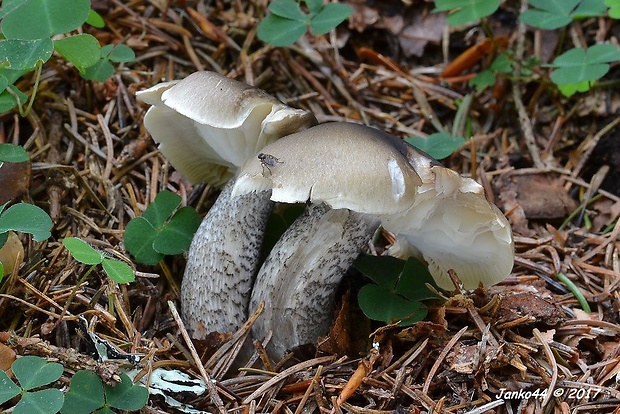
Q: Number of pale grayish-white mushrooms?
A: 2